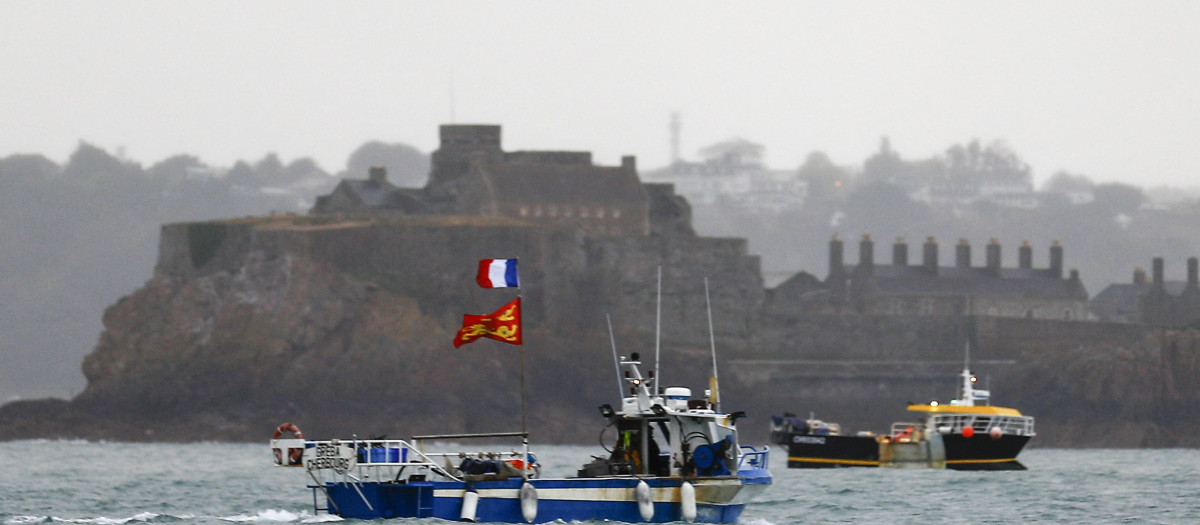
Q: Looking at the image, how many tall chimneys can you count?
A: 10